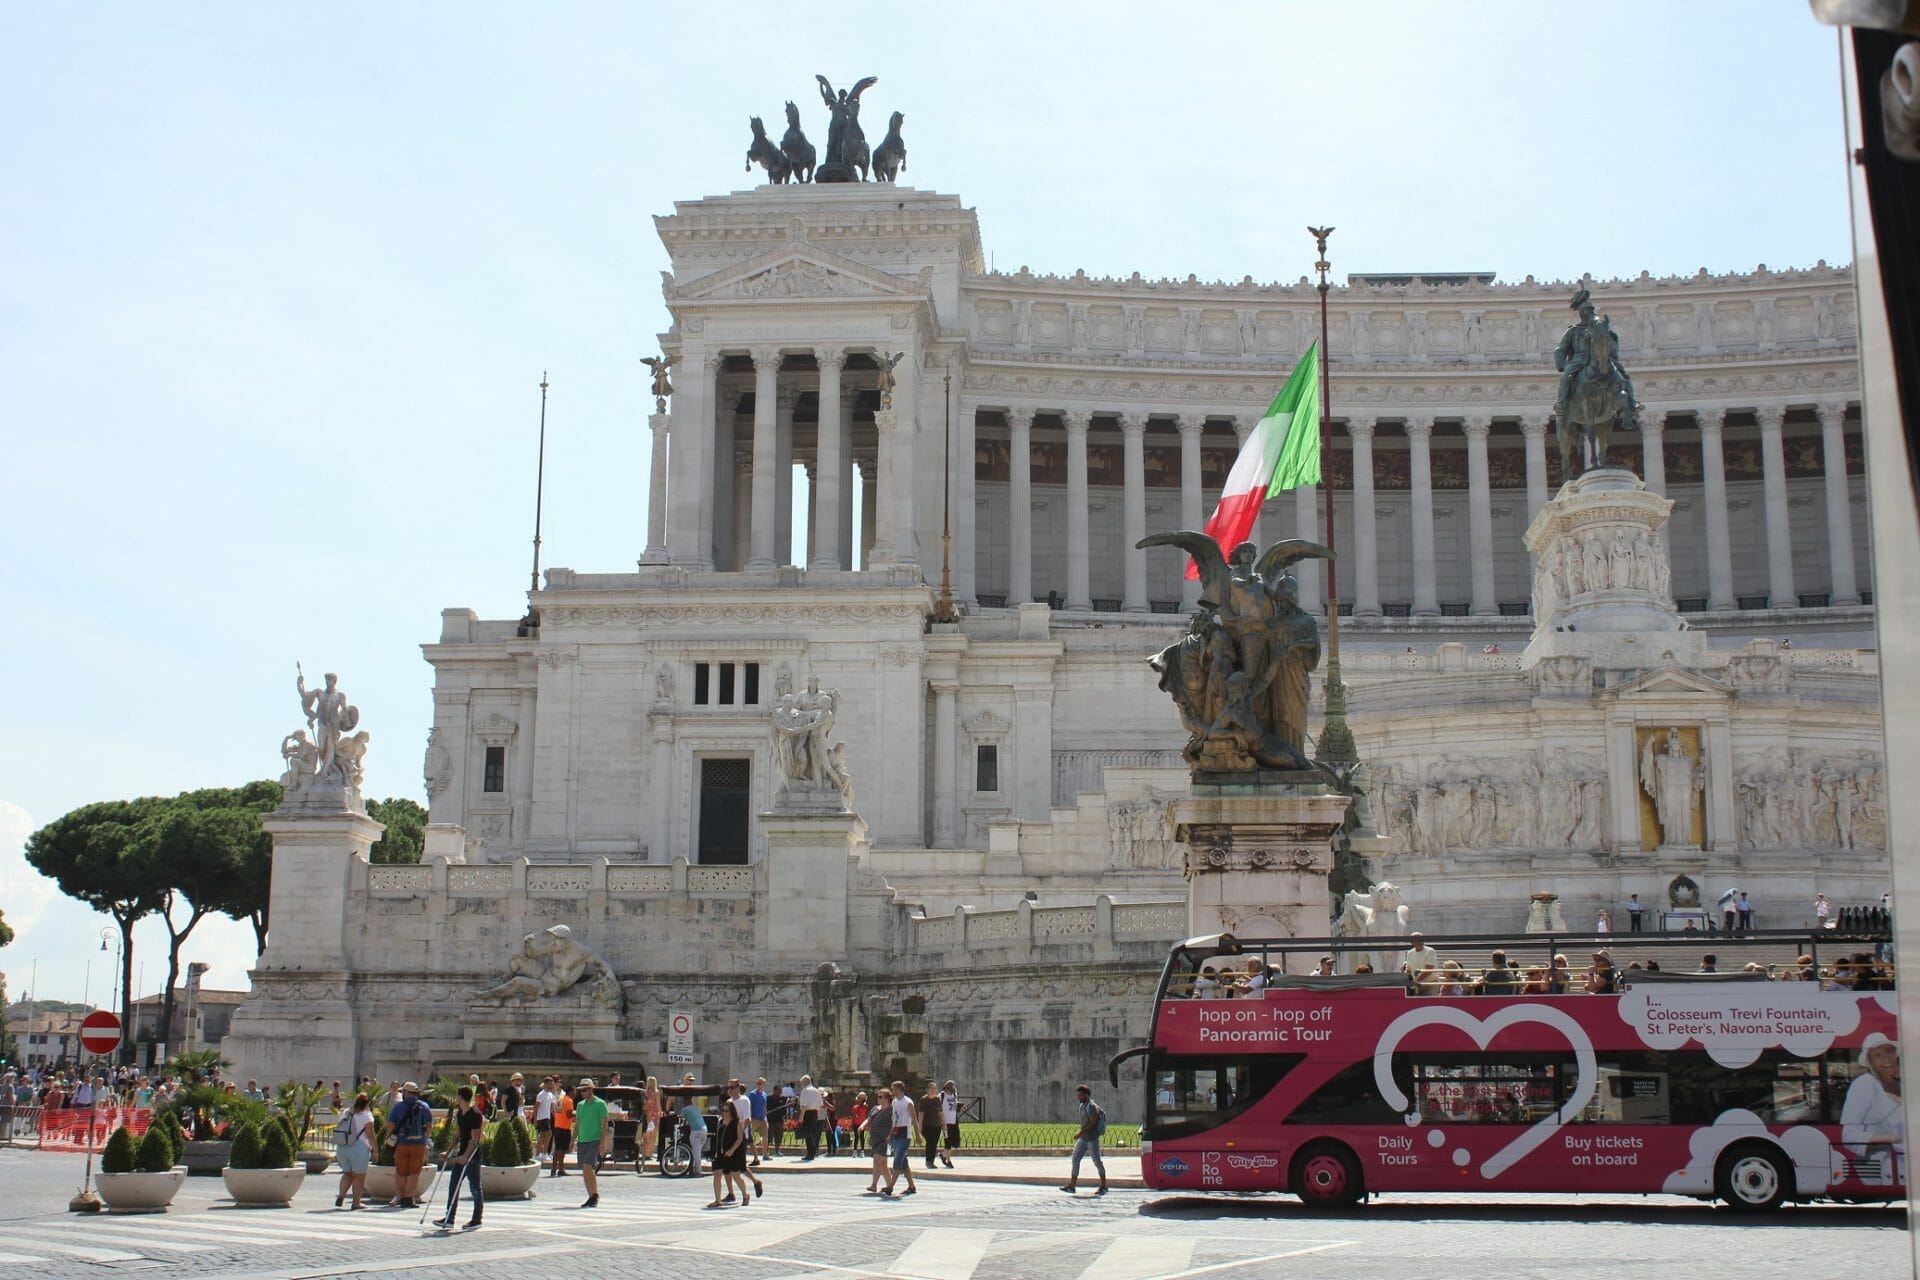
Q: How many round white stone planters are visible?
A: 4